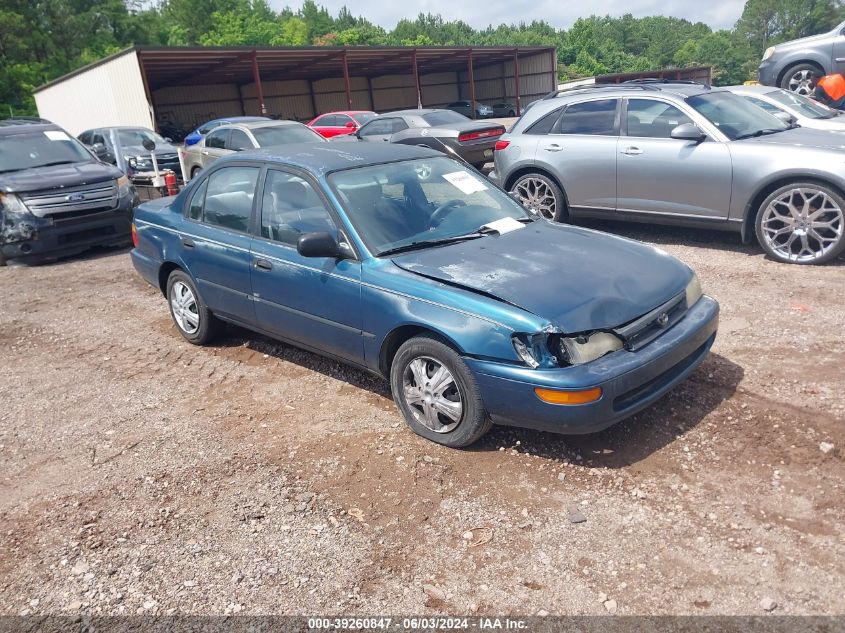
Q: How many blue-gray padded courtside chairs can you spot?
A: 0